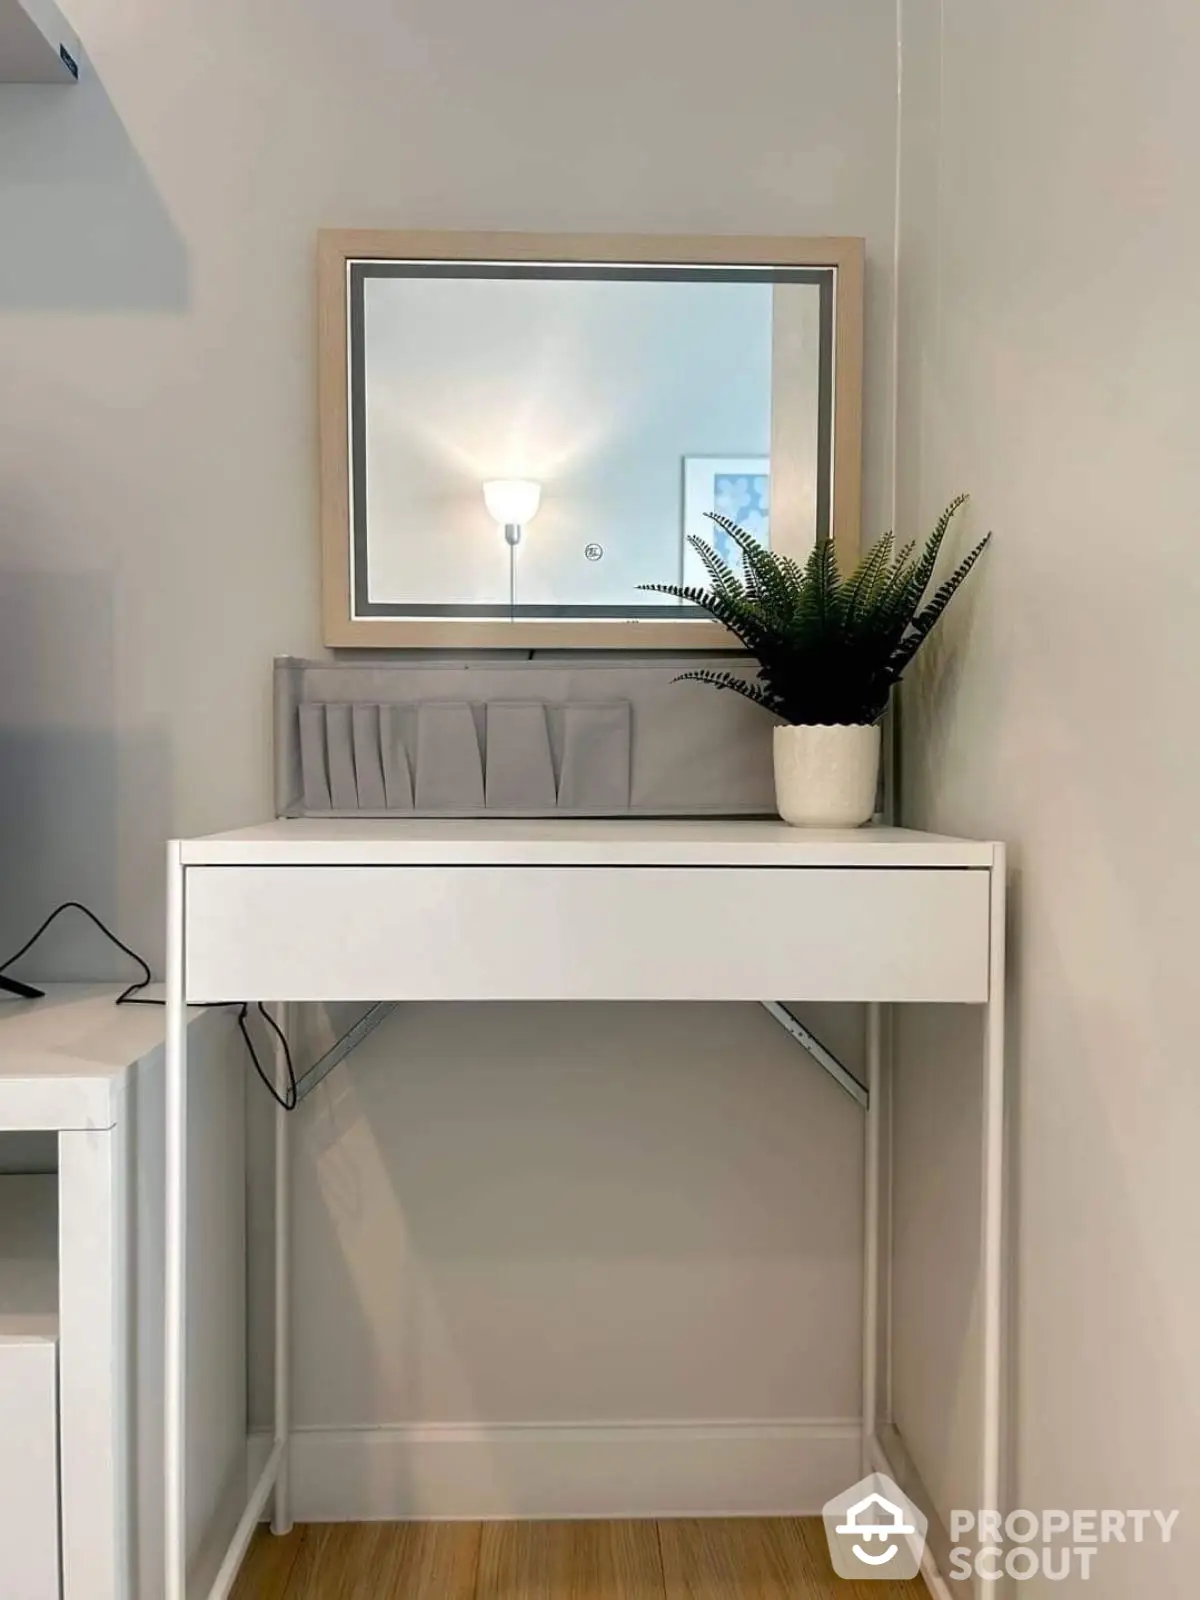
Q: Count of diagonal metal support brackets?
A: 2